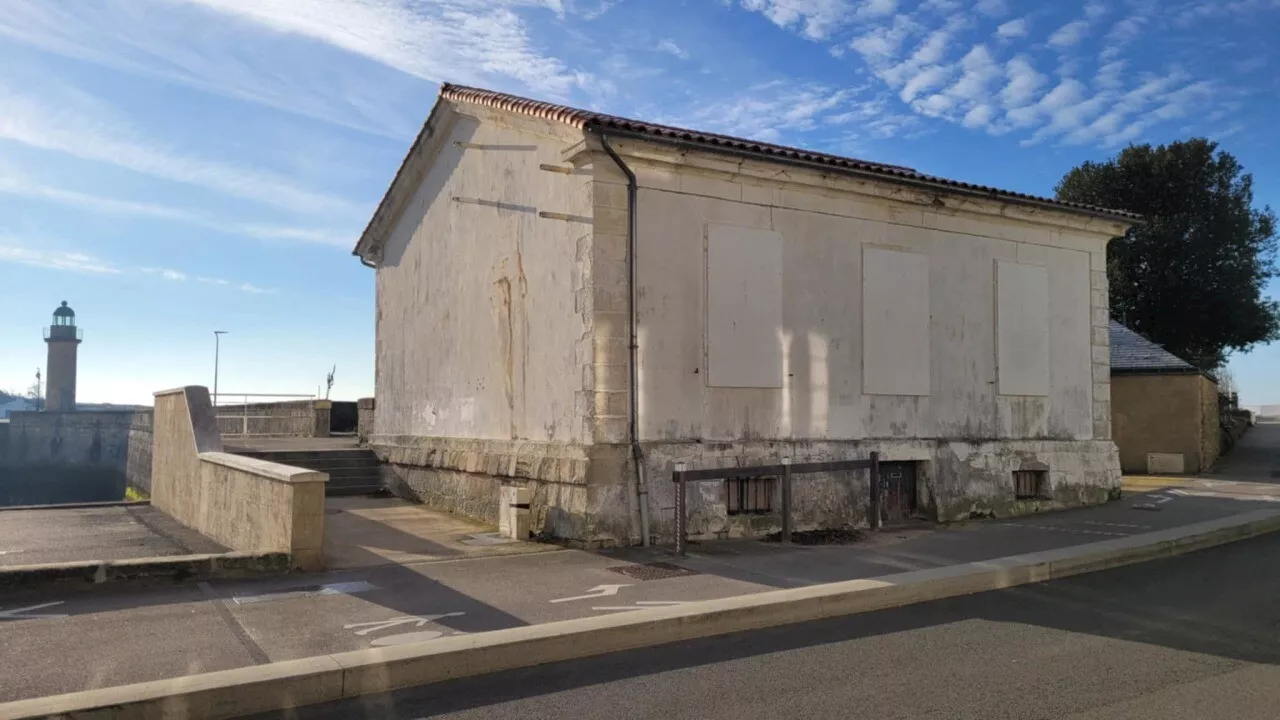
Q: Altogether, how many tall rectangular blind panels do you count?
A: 3